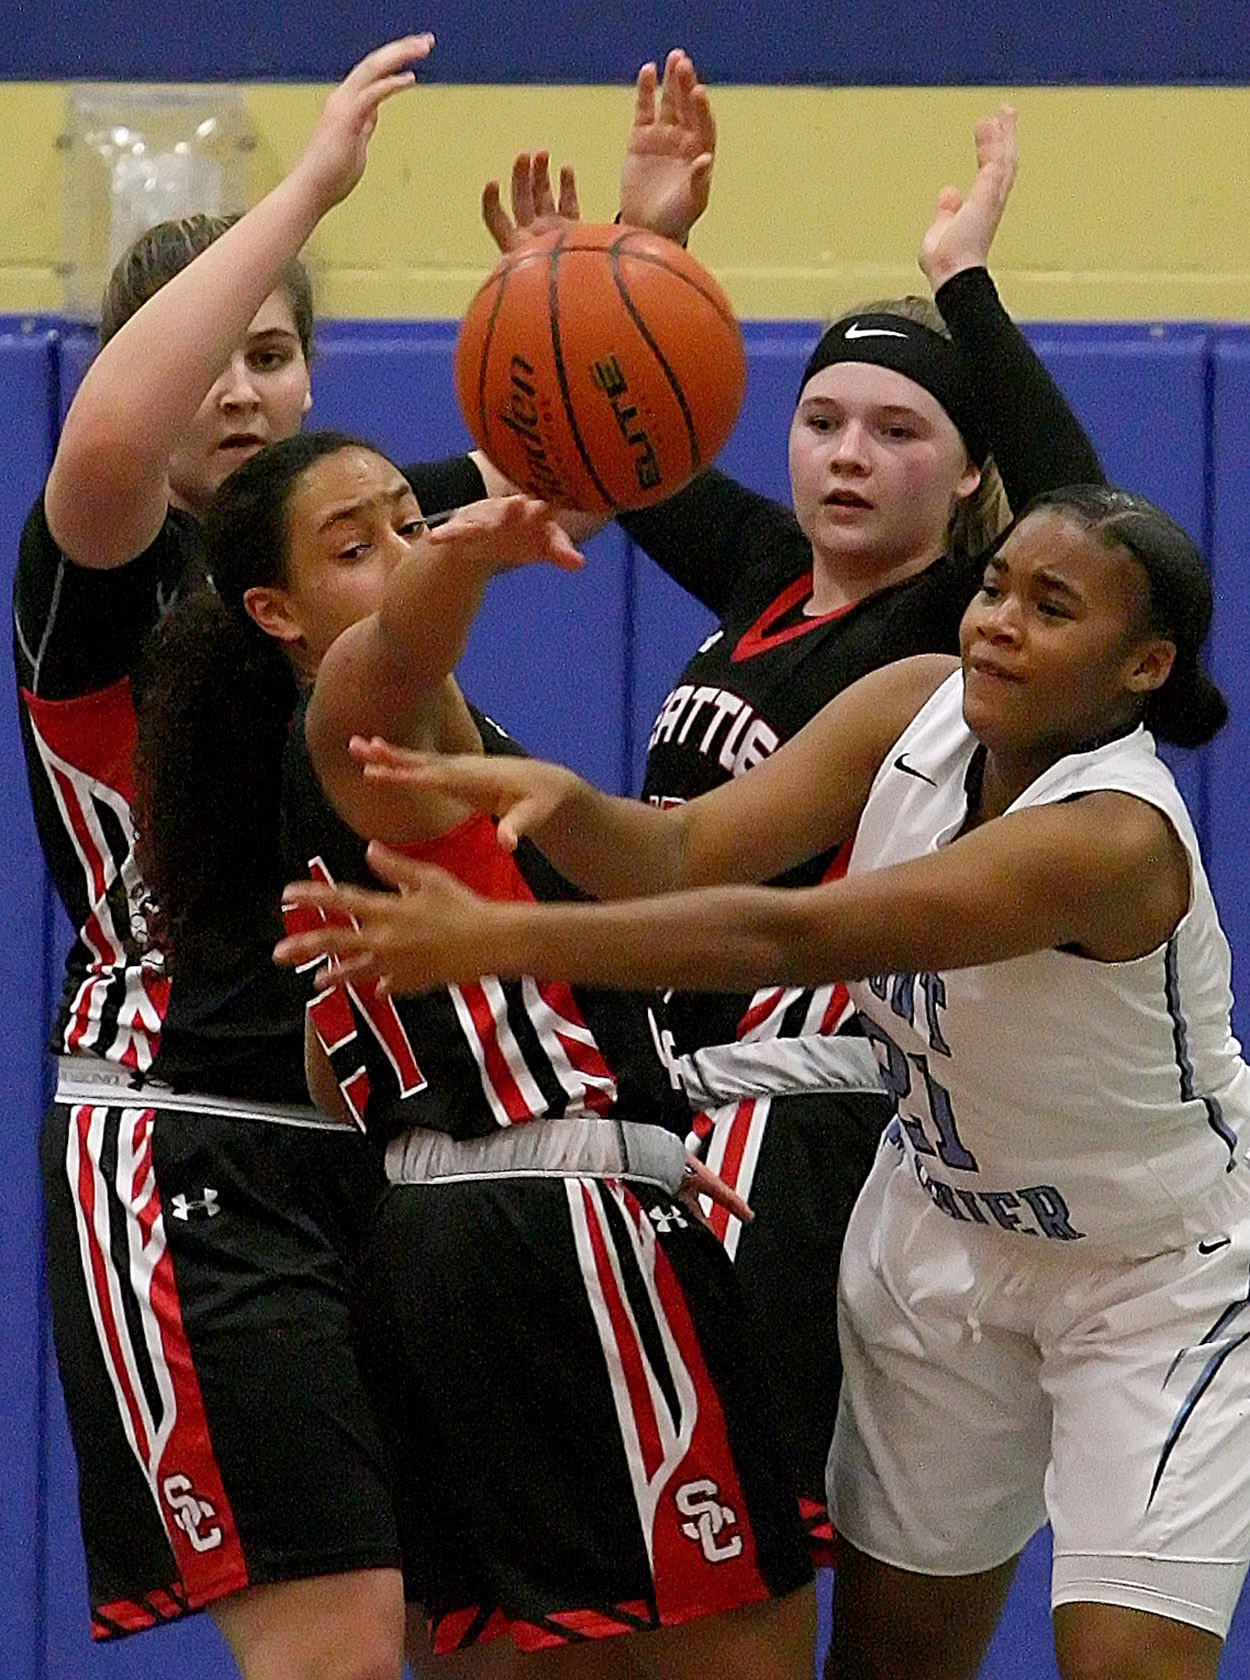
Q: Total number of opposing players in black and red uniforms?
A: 3